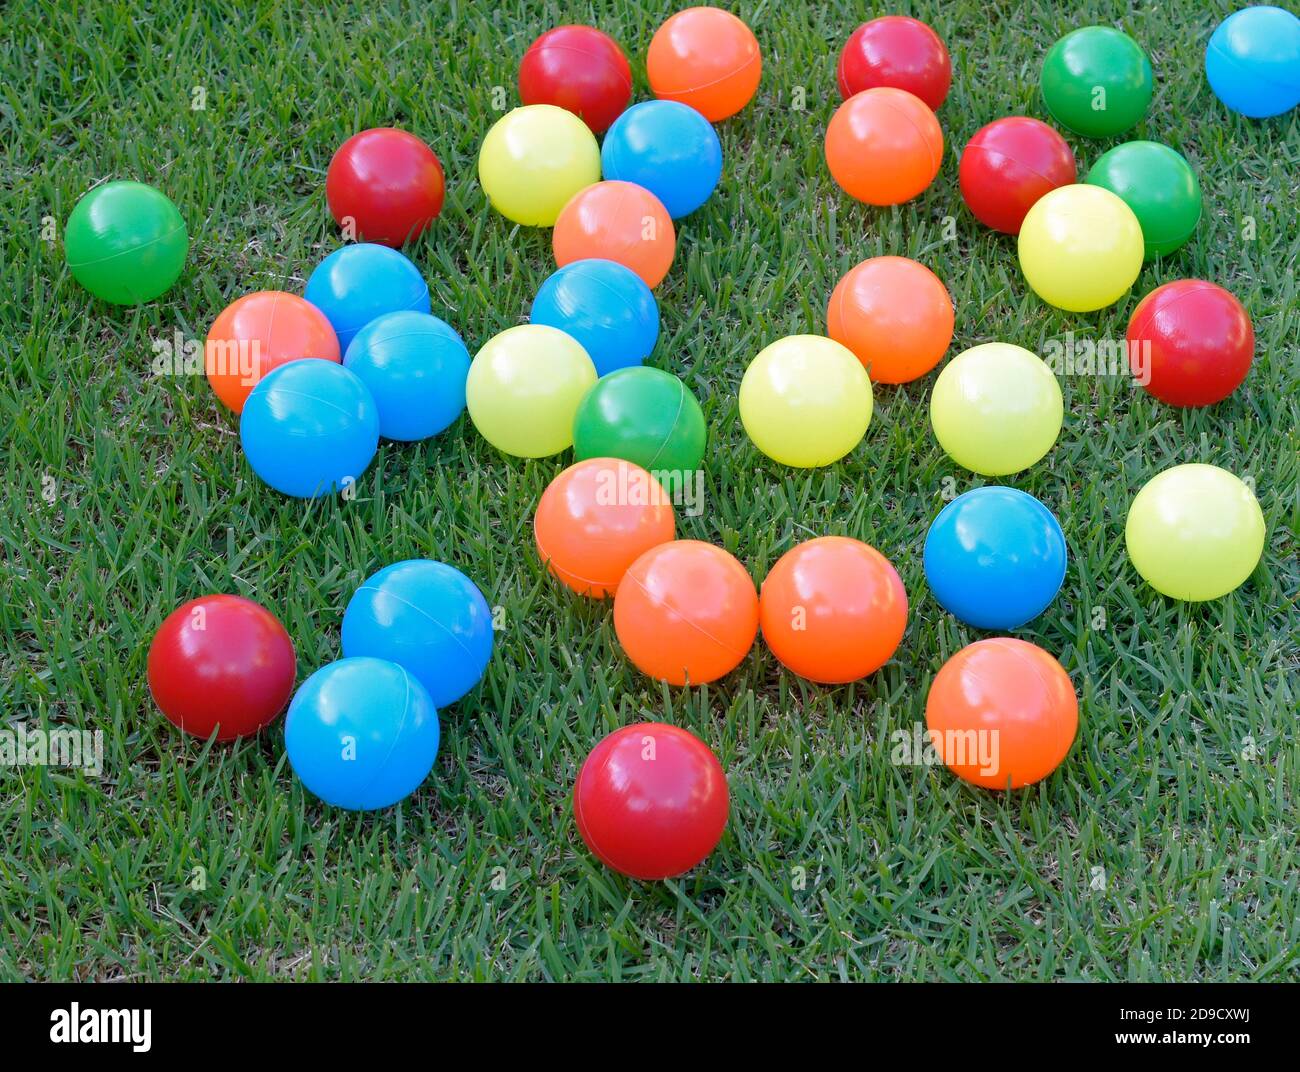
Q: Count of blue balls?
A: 9